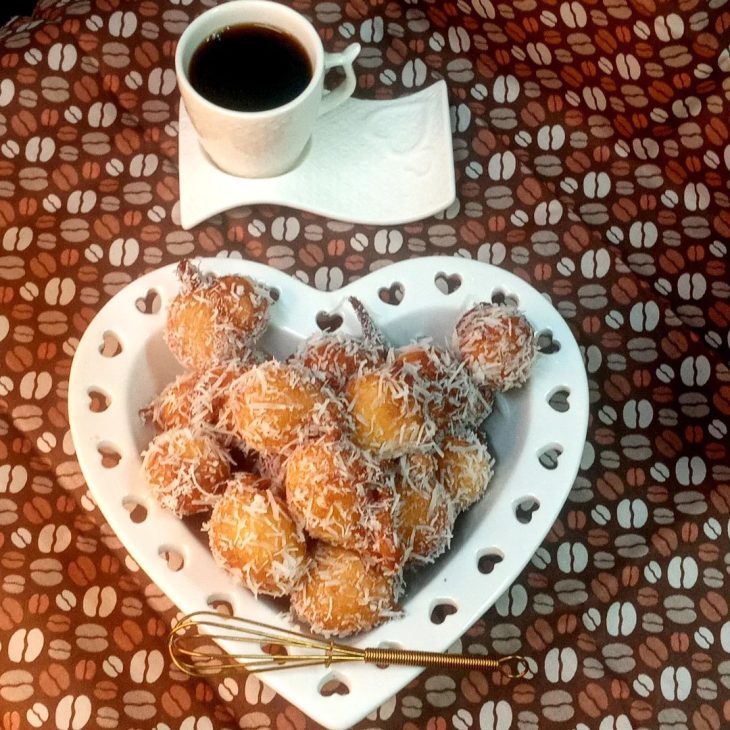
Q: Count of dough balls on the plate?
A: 13